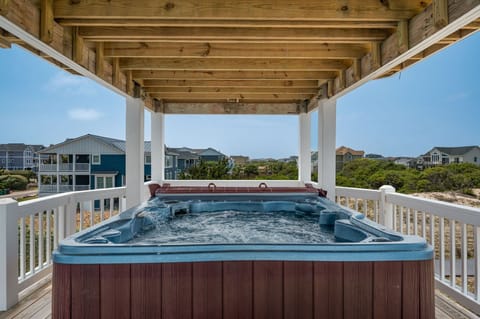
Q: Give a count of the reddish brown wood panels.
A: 14